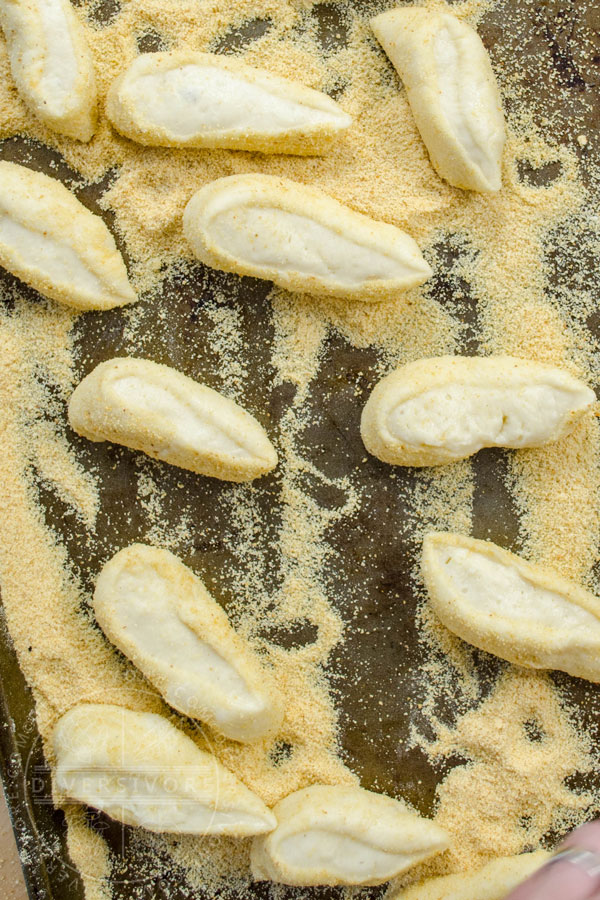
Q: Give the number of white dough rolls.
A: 12